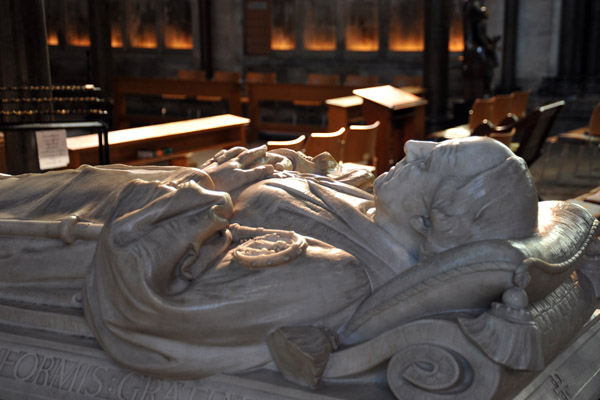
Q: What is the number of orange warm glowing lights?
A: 10